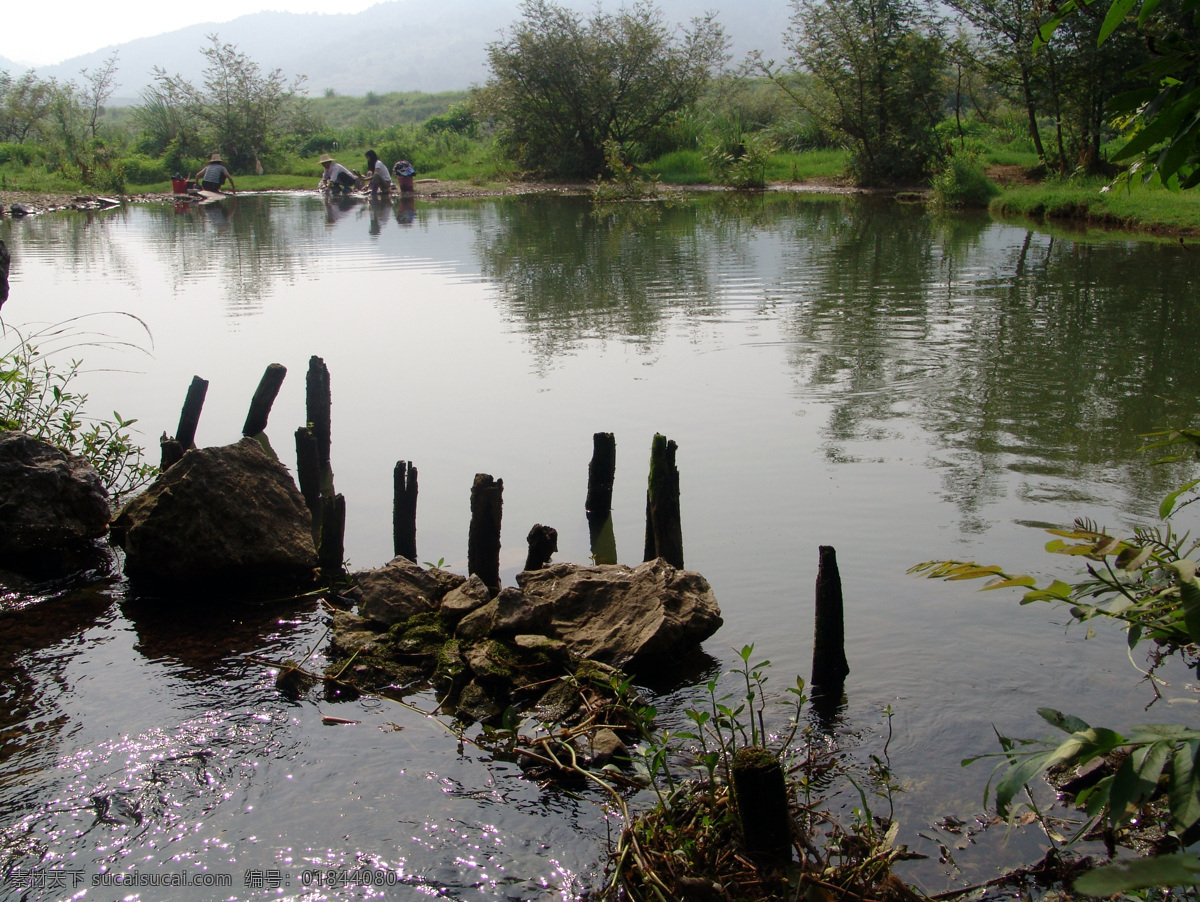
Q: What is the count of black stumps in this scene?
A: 13